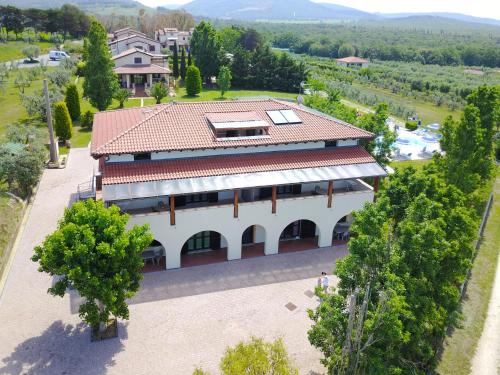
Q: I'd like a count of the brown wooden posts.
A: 5